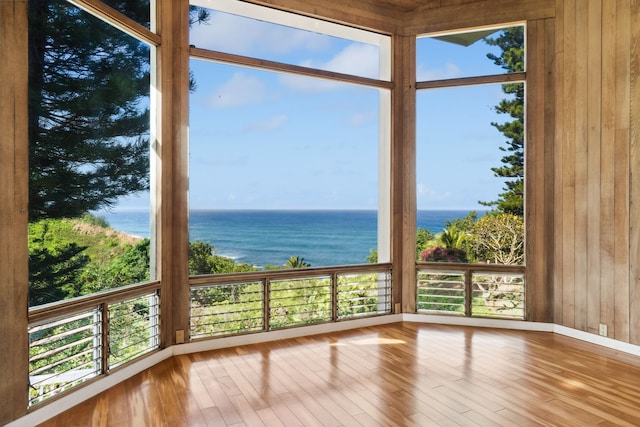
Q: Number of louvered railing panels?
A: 7